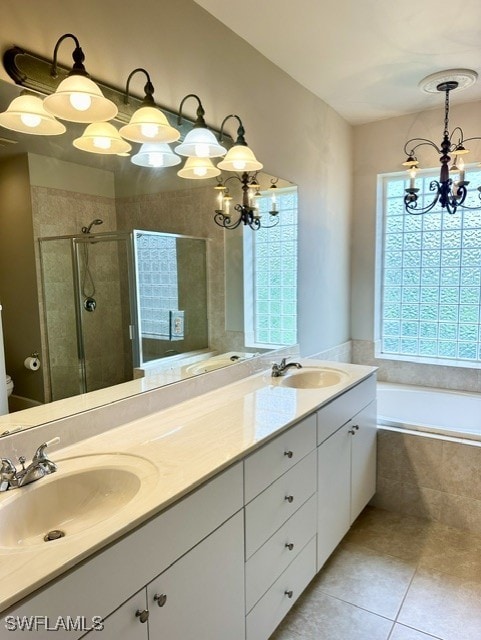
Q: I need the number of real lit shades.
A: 4